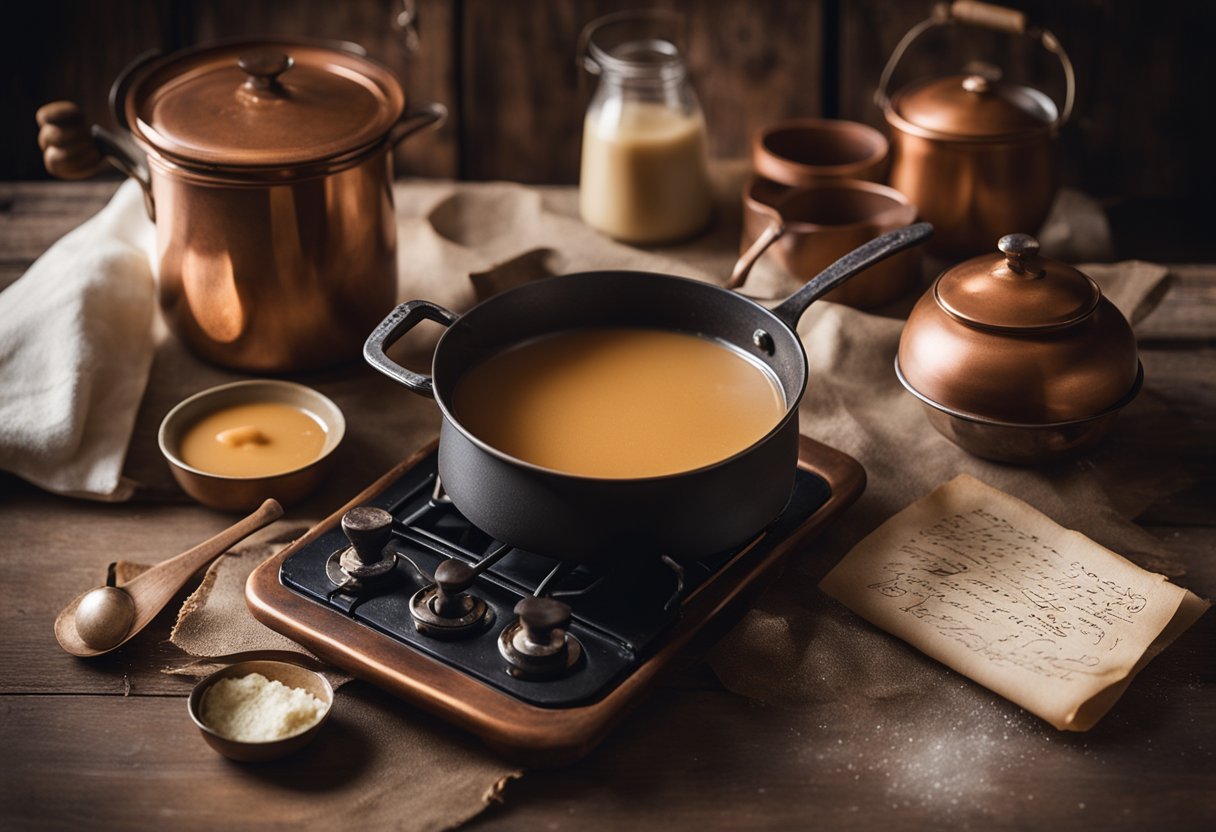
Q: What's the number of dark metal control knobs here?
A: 3